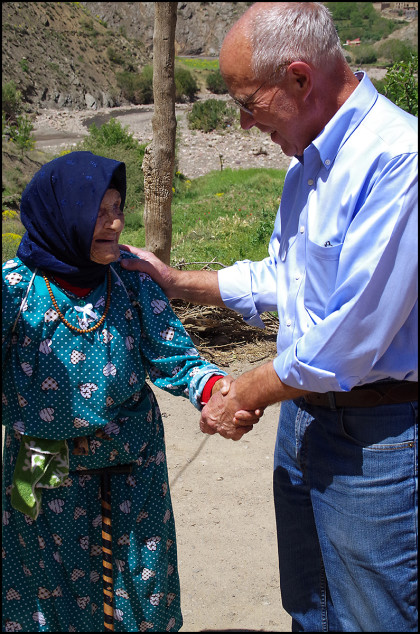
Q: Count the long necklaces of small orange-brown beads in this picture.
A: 1